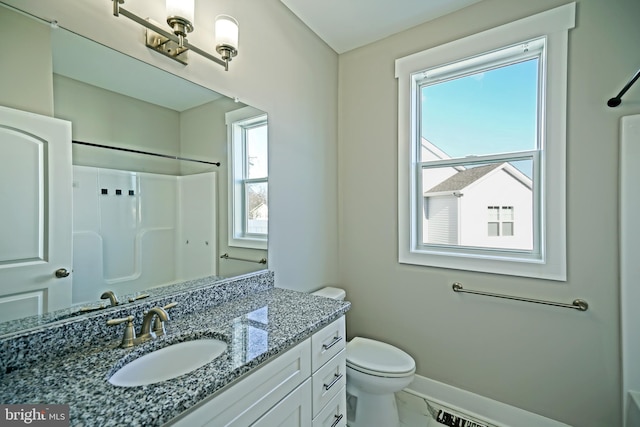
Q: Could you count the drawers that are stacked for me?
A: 3